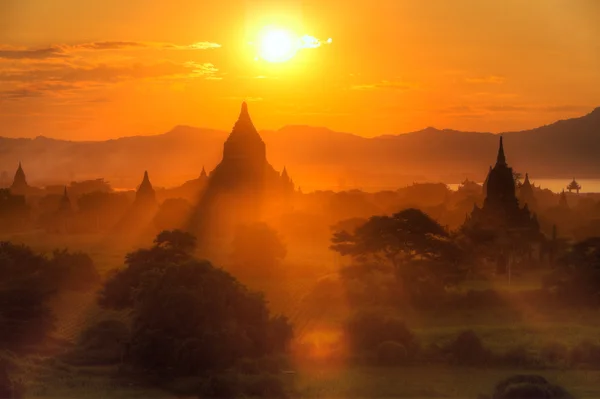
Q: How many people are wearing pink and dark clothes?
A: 0